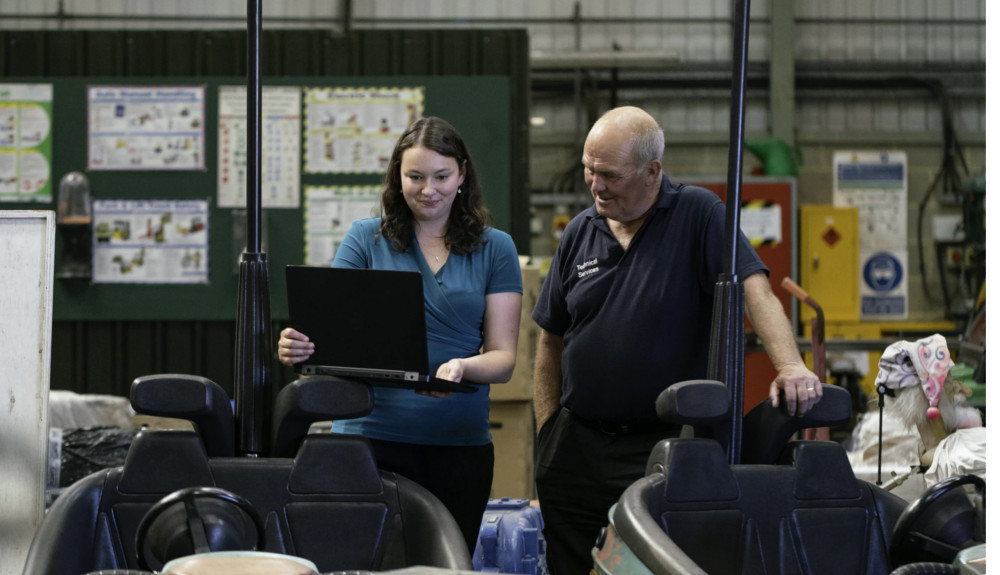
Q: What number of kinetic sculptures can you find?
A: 0